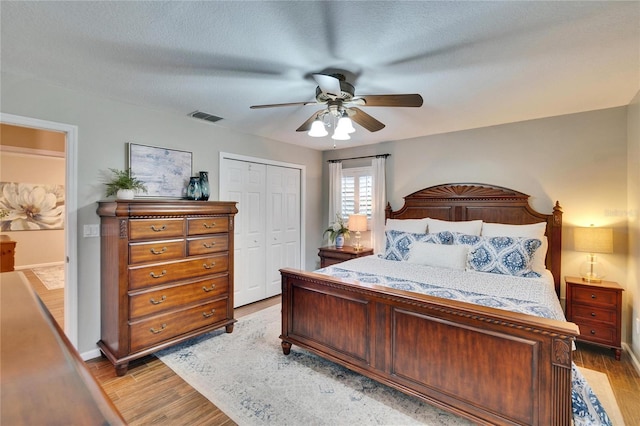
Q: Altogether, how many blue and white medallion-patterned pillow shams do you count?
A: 2